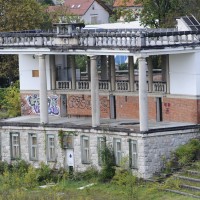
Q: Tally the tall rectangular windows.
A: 7